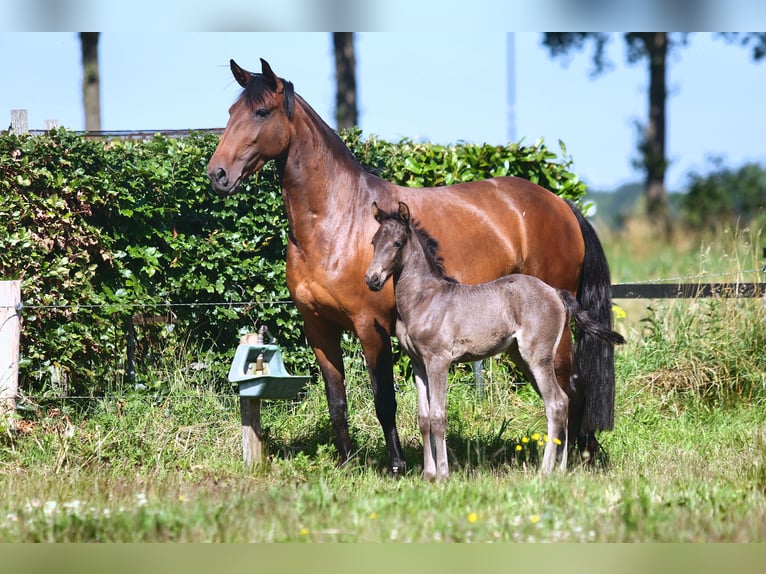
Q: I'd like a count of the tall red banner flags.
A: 0